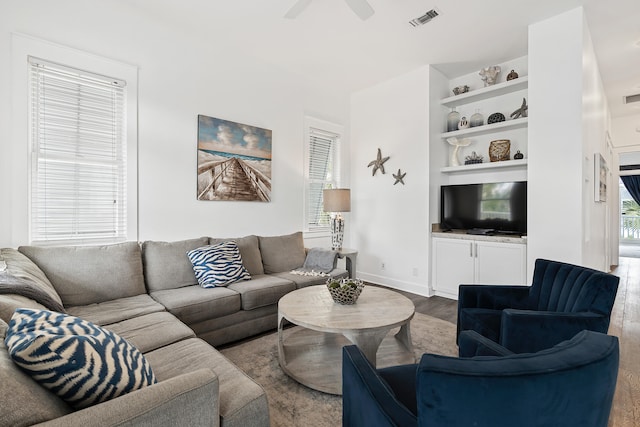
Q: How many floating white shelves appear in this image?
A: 3